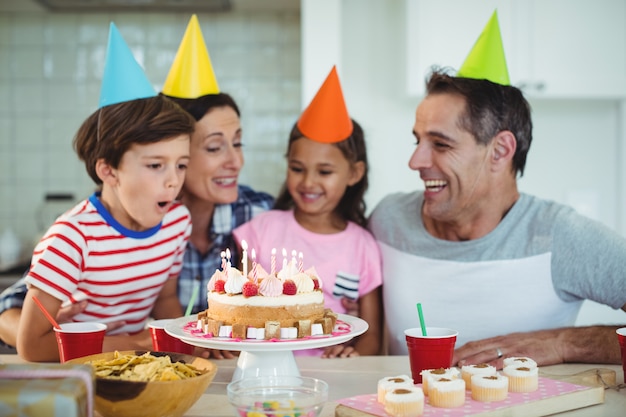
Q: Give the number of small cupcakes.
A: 8